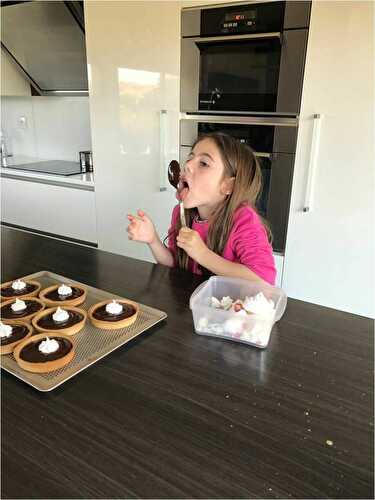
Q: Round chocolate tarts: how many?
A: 7